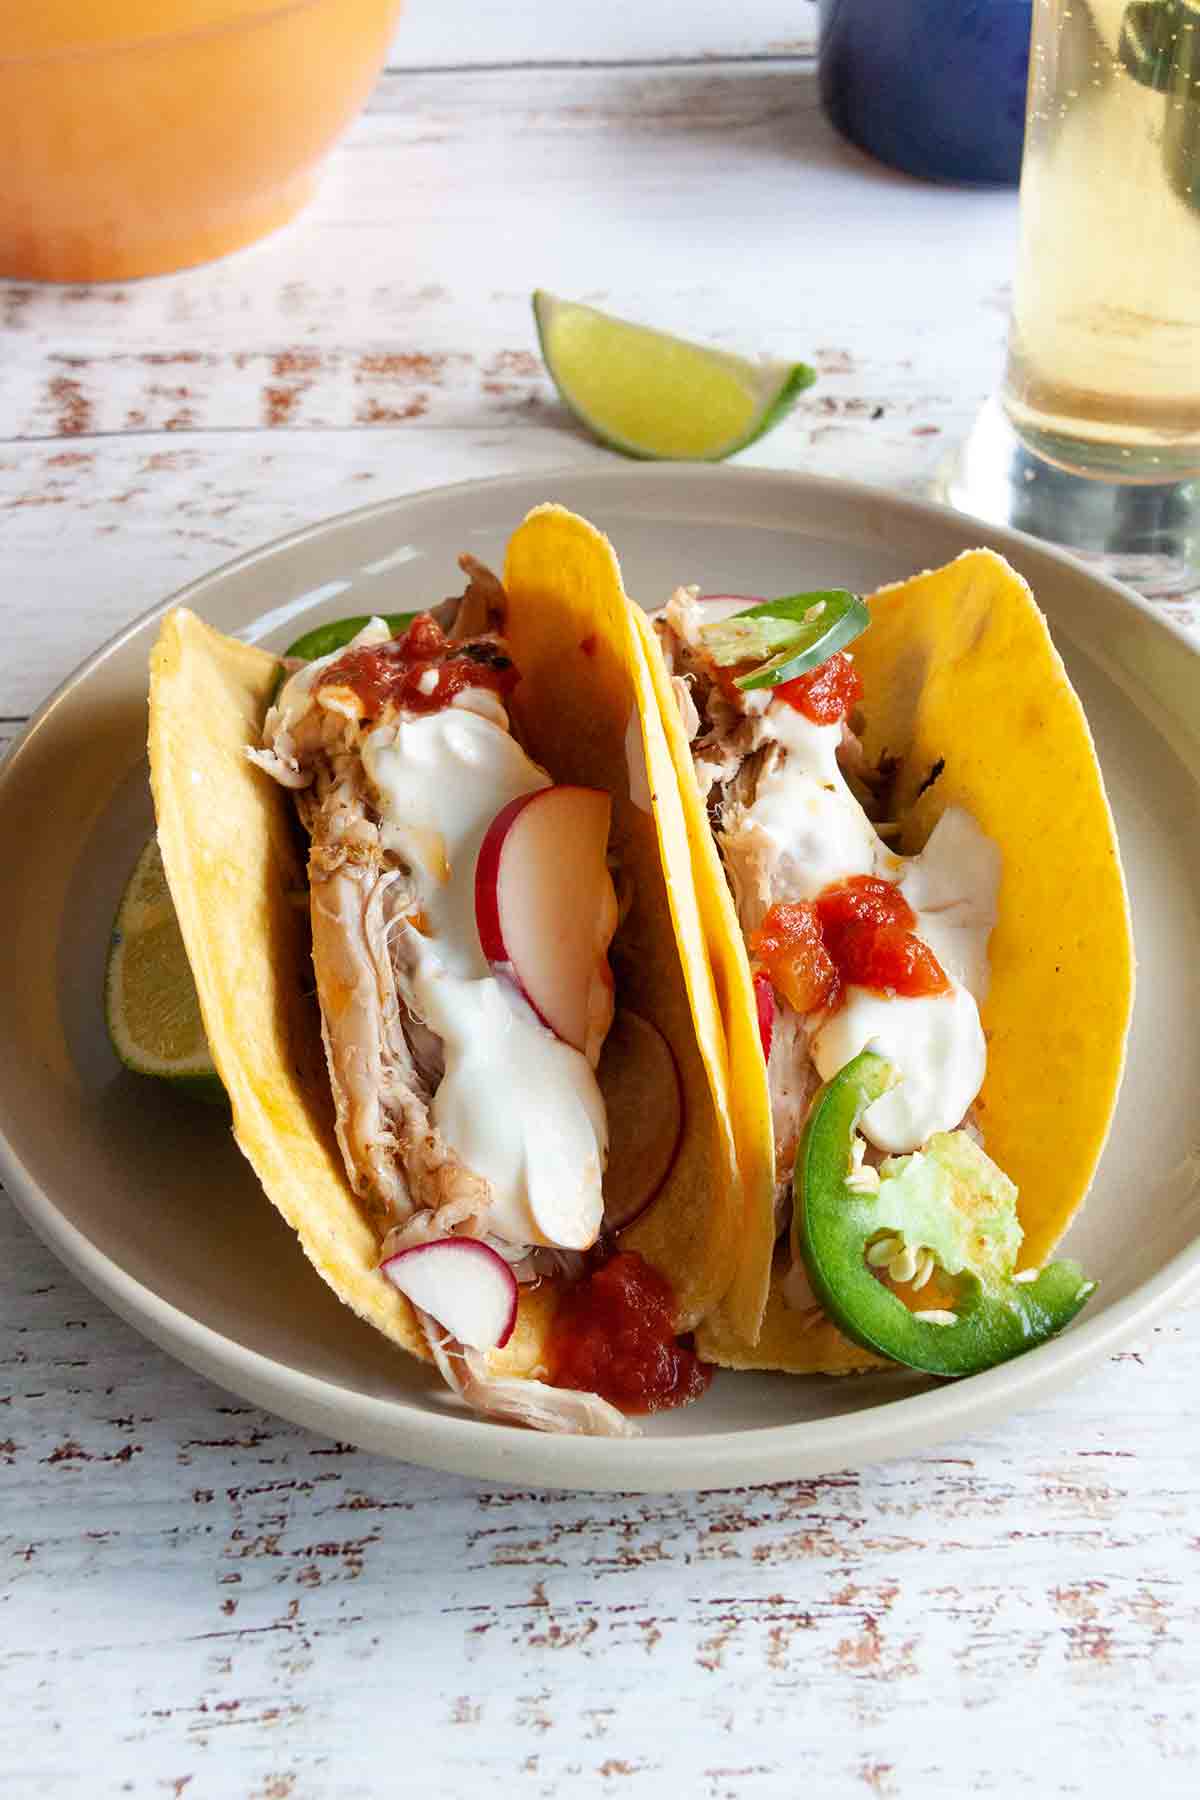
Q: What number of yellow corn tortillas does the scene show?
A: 2